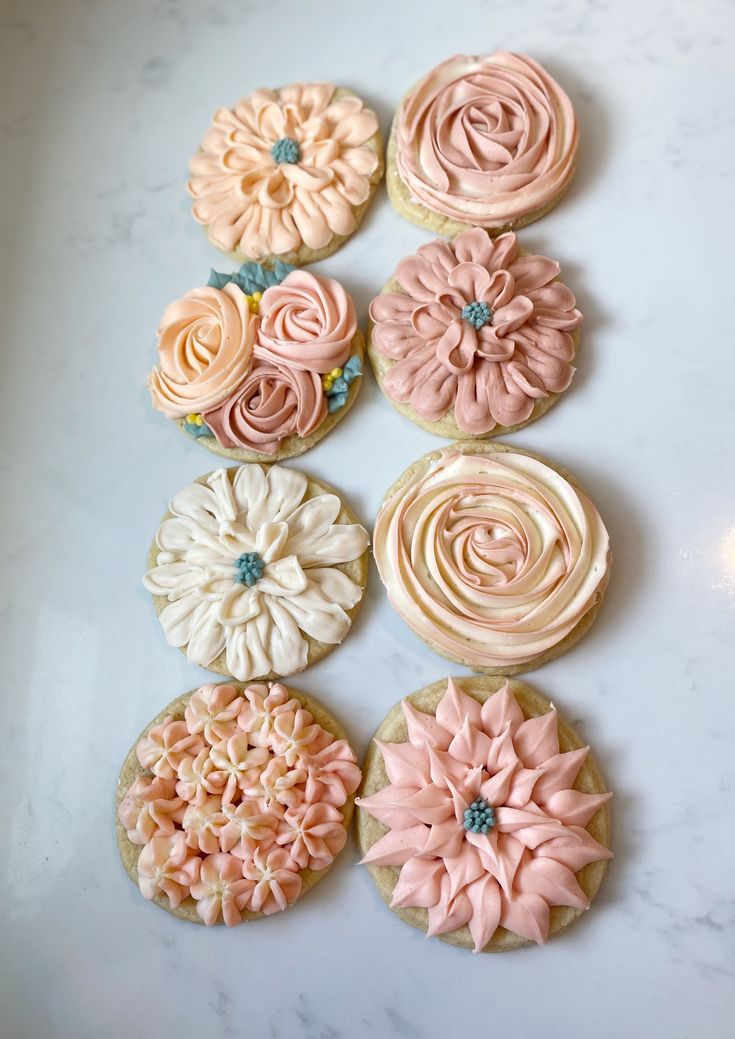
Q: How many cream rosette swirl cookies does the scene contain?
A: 1